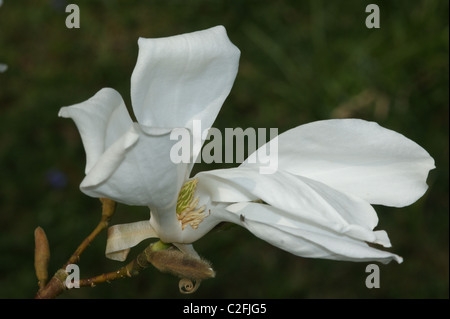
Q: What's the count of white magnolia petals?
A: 6